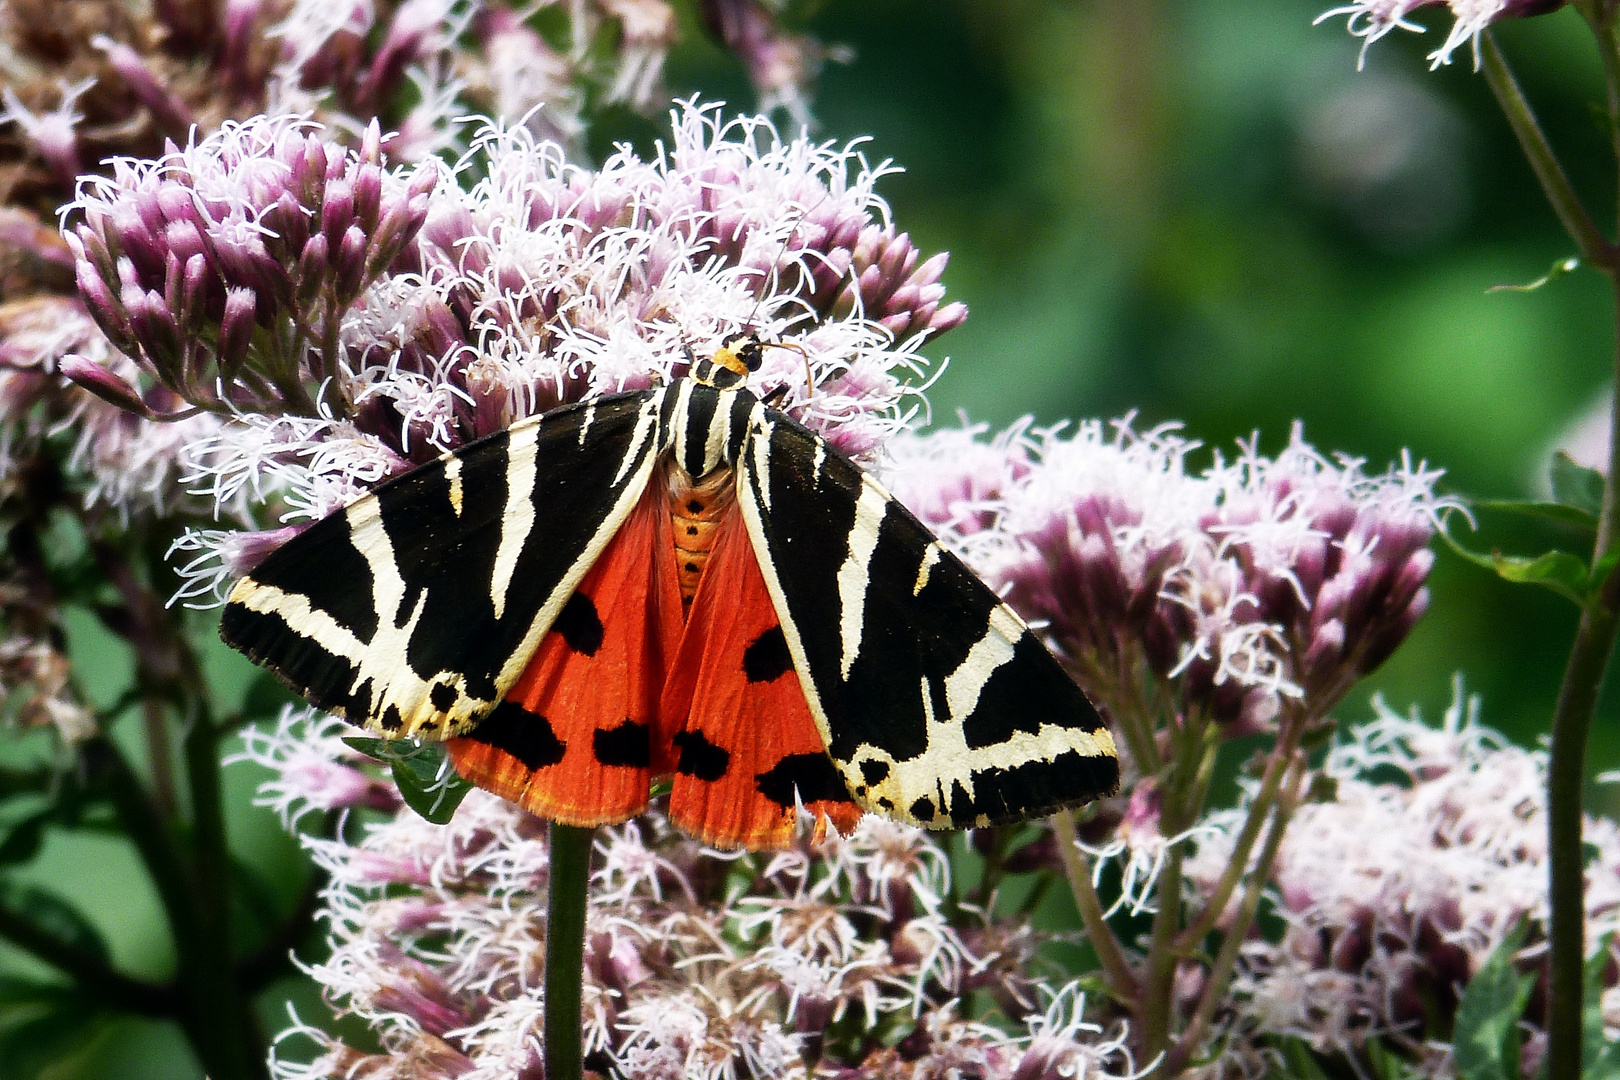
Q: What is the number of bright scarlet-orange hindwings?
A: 2